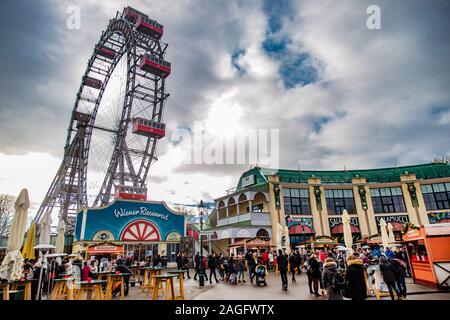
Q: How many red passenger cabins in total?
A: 8